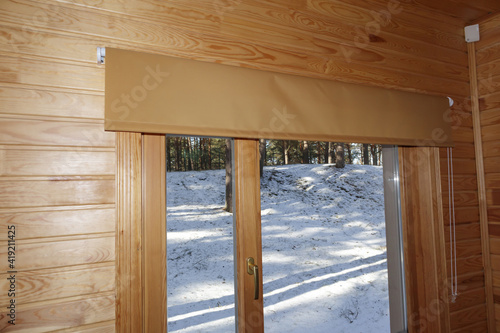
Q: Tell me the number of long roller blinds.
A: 1